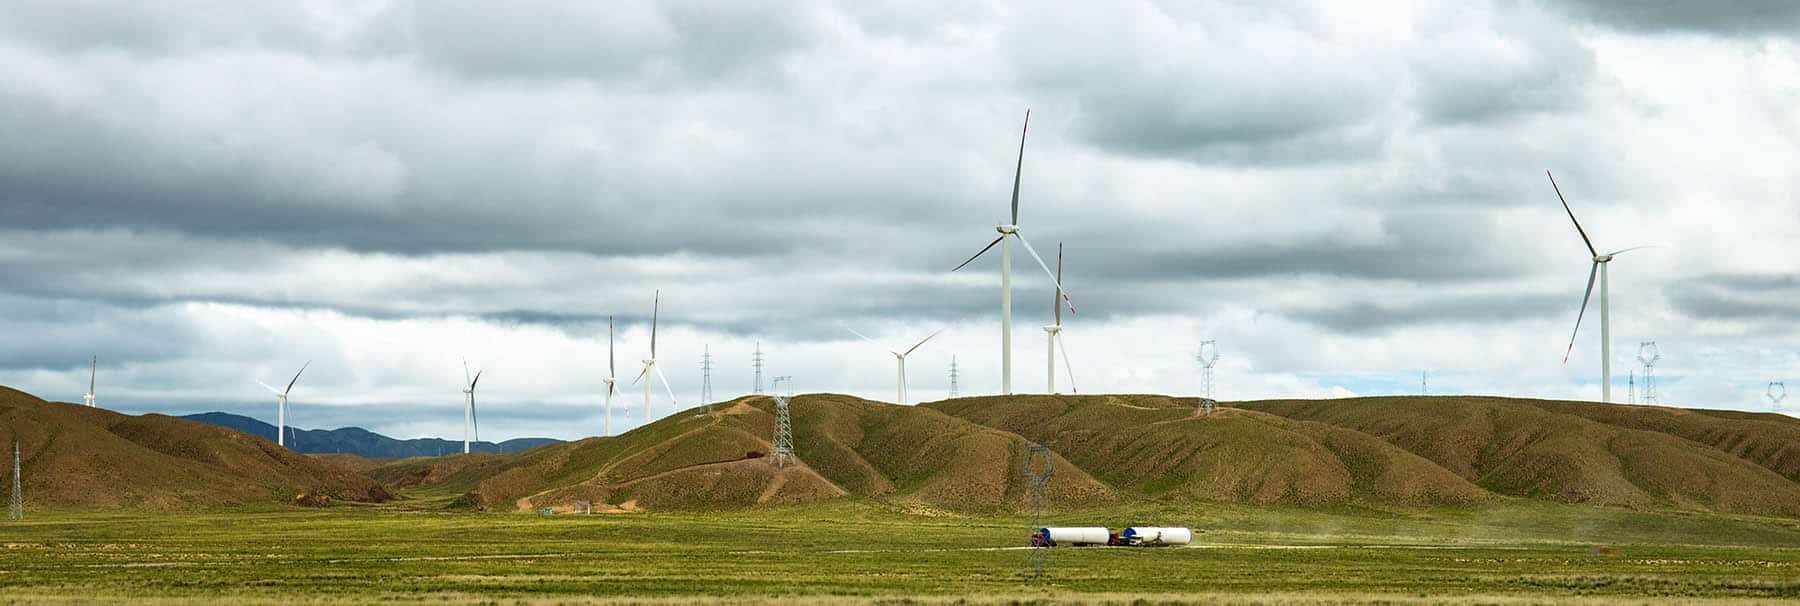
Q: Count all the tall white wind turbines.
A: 9